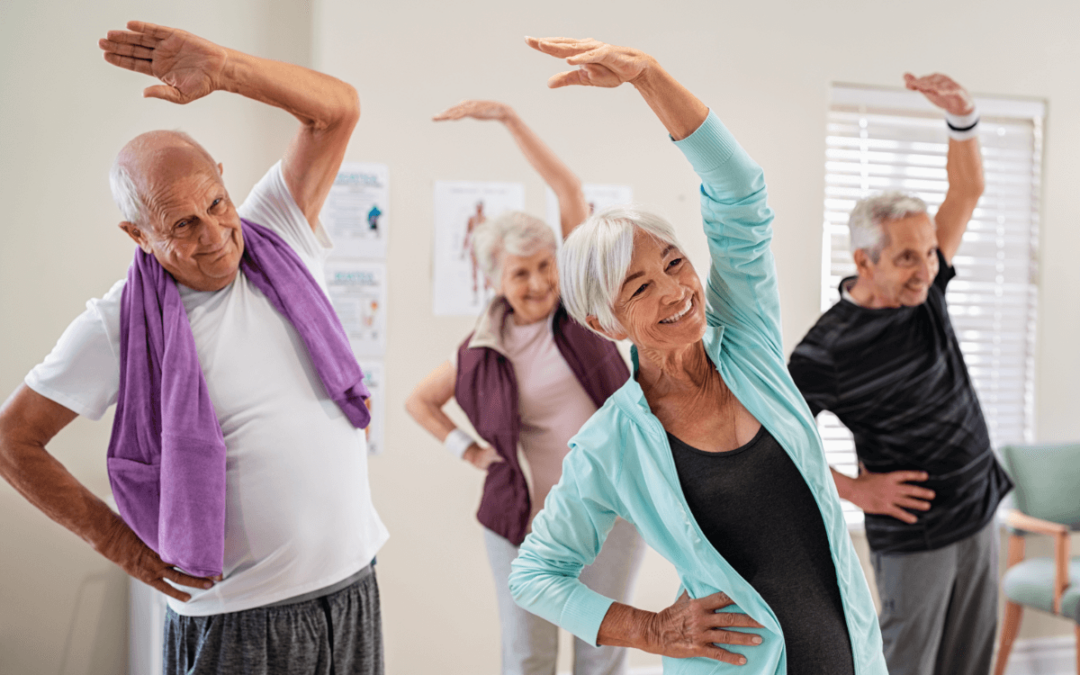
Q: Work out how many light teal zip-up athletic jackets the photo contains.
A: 1